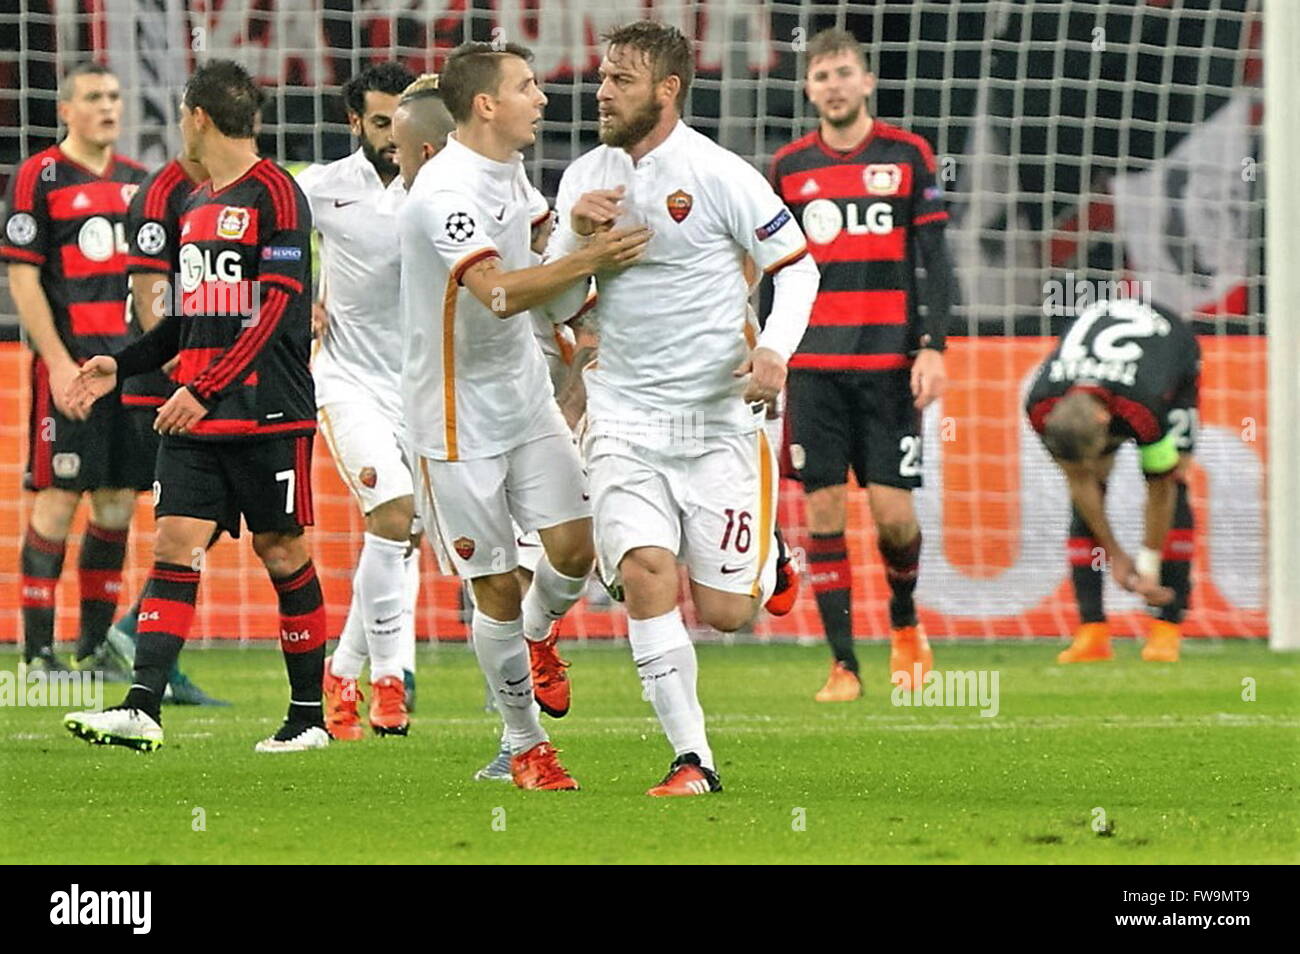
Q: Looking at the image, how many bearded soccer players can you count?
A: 3